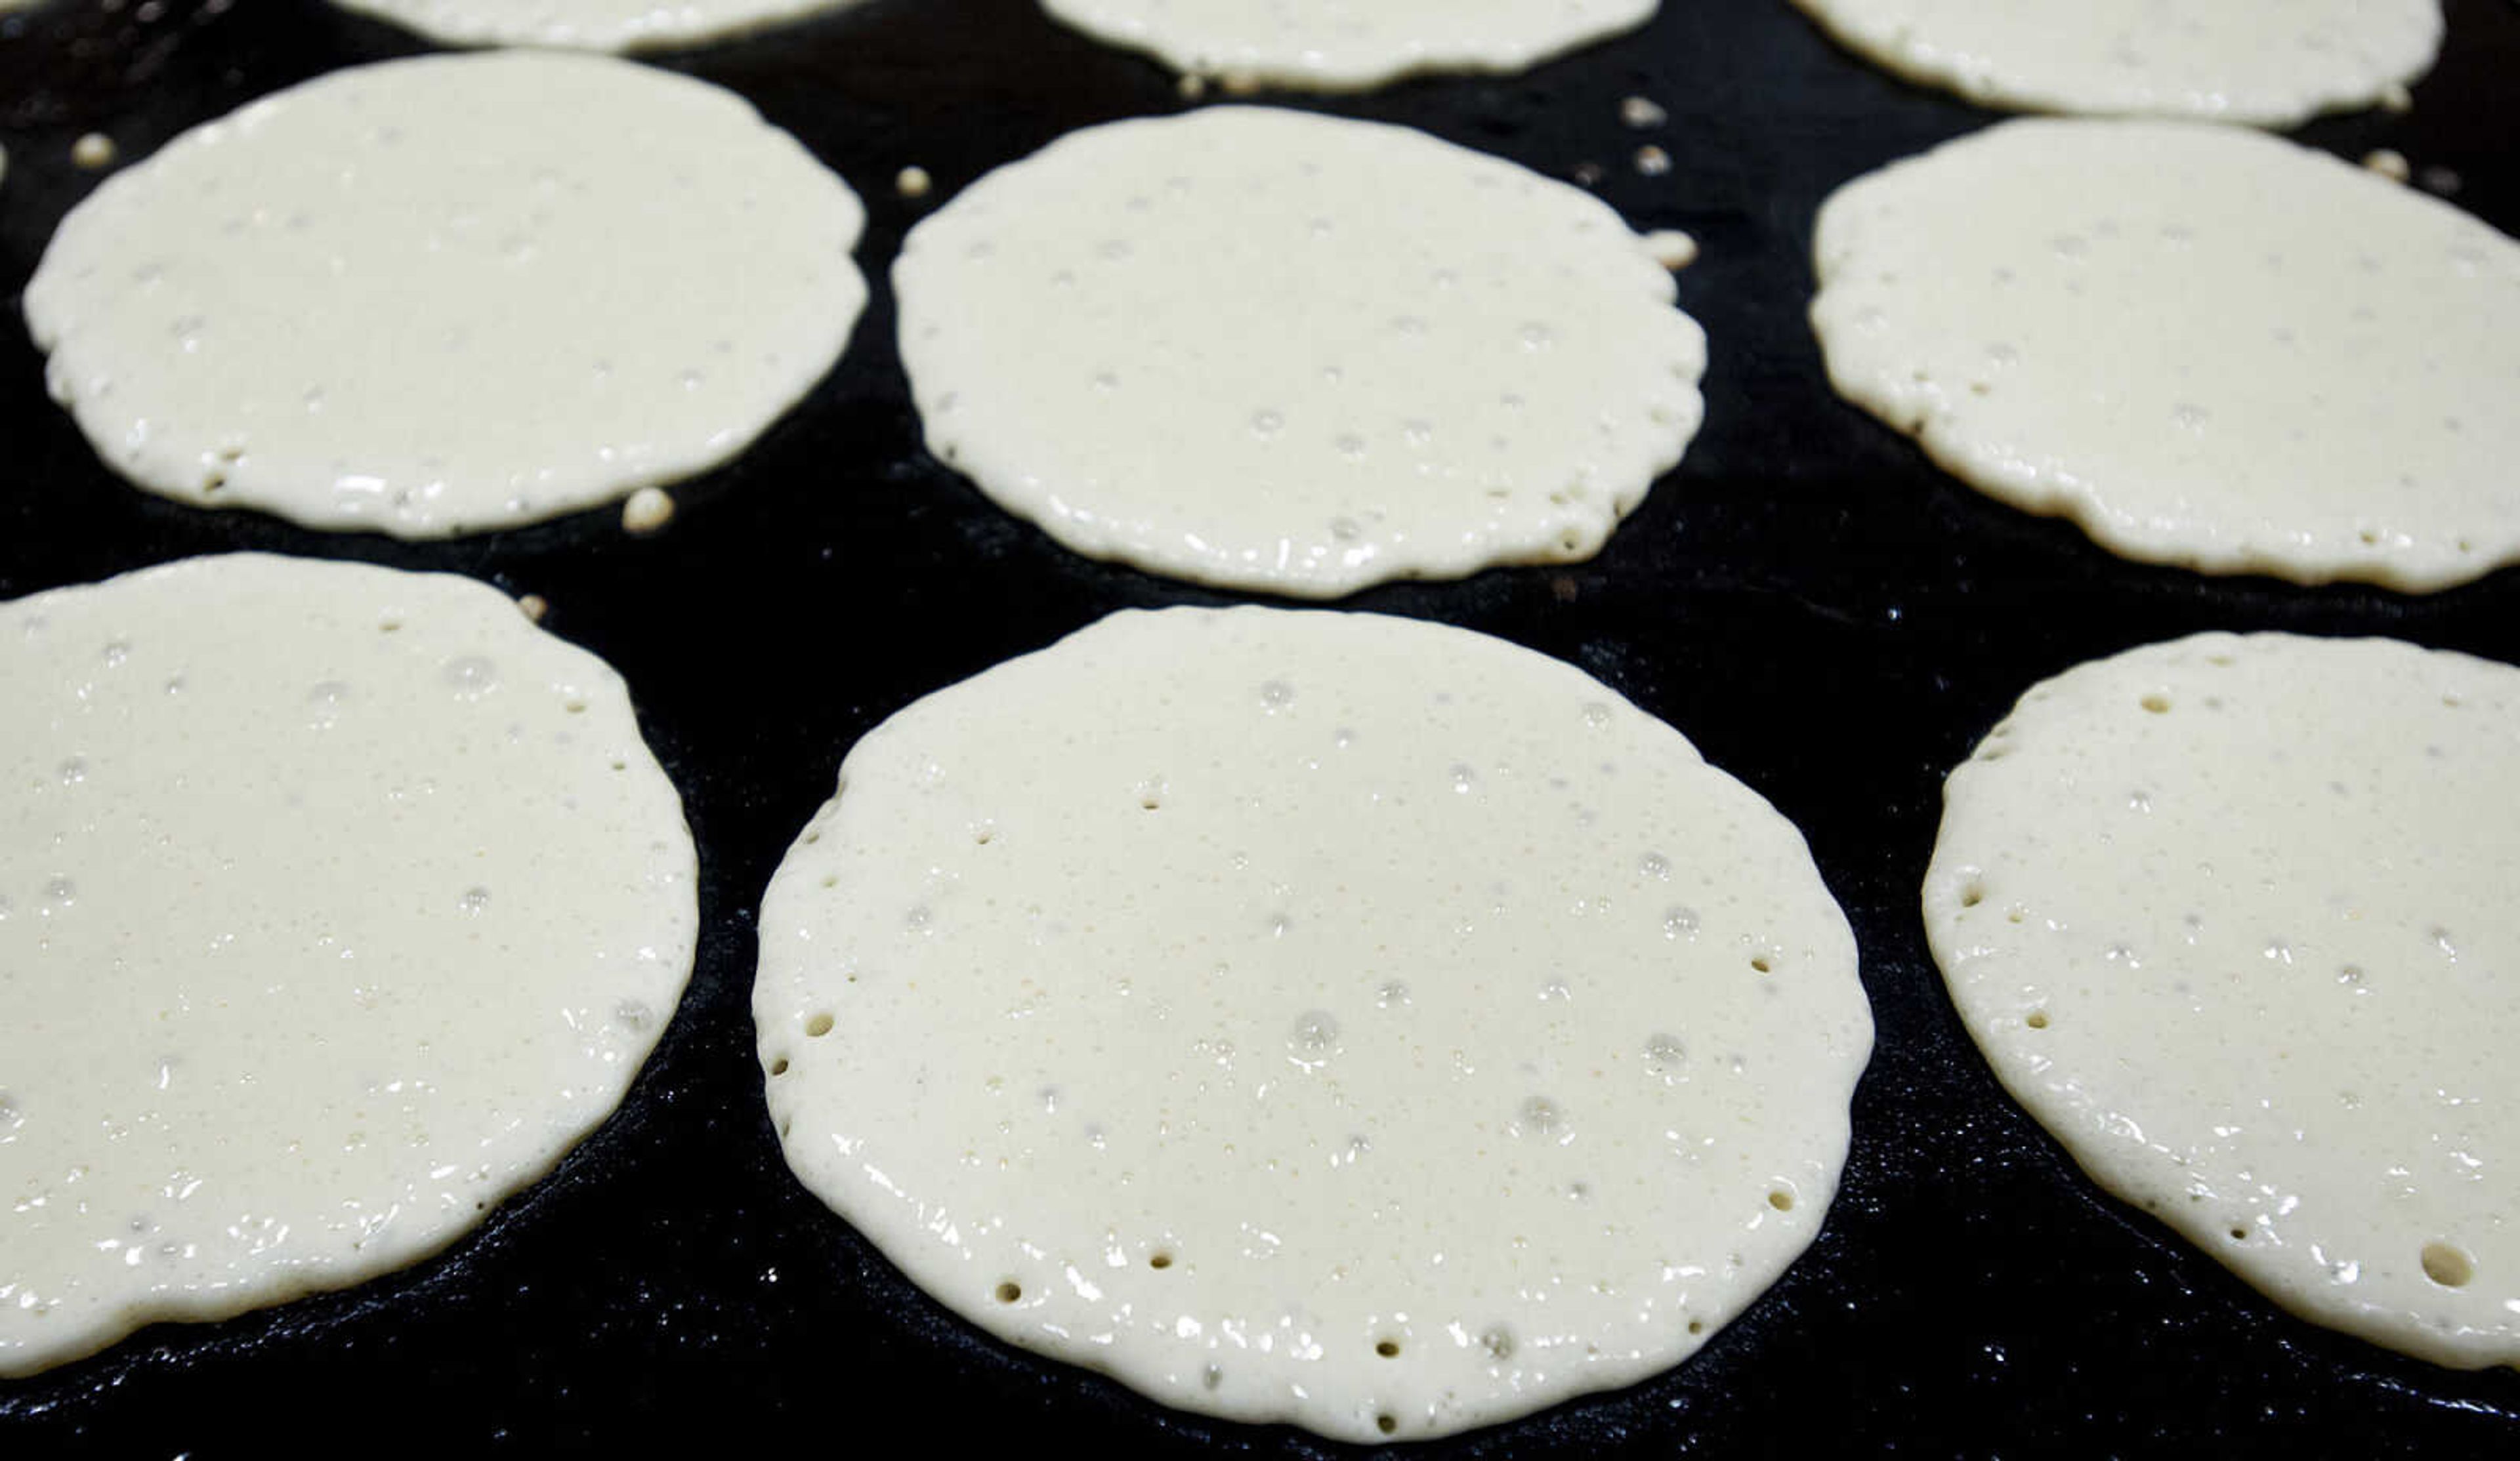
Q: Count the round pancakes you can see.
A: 9